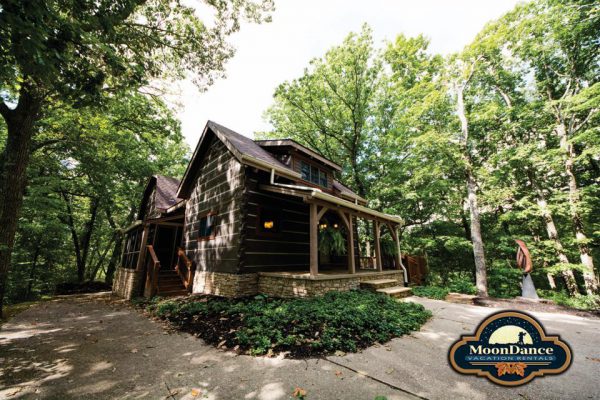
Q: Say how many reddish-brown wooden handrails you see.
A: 2